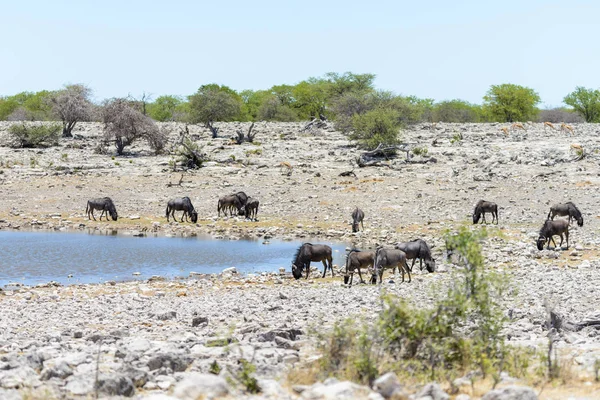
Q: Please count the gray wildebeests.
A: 13